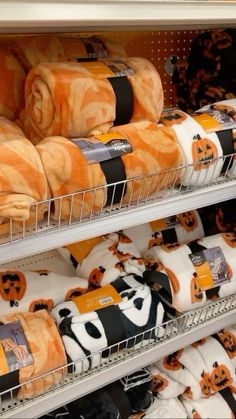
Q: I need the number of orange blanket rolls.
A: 6